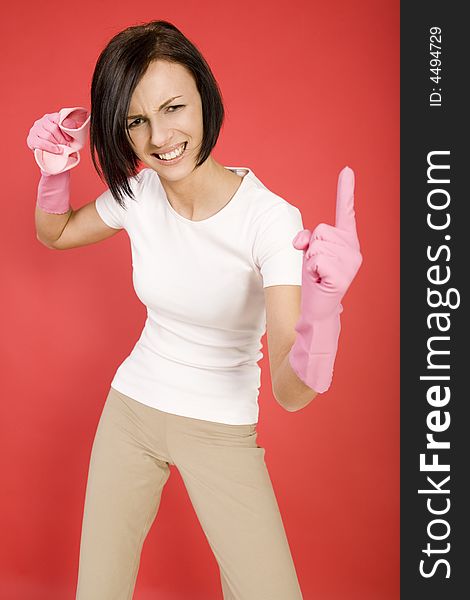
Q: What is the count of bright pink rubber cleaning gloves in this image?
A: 2